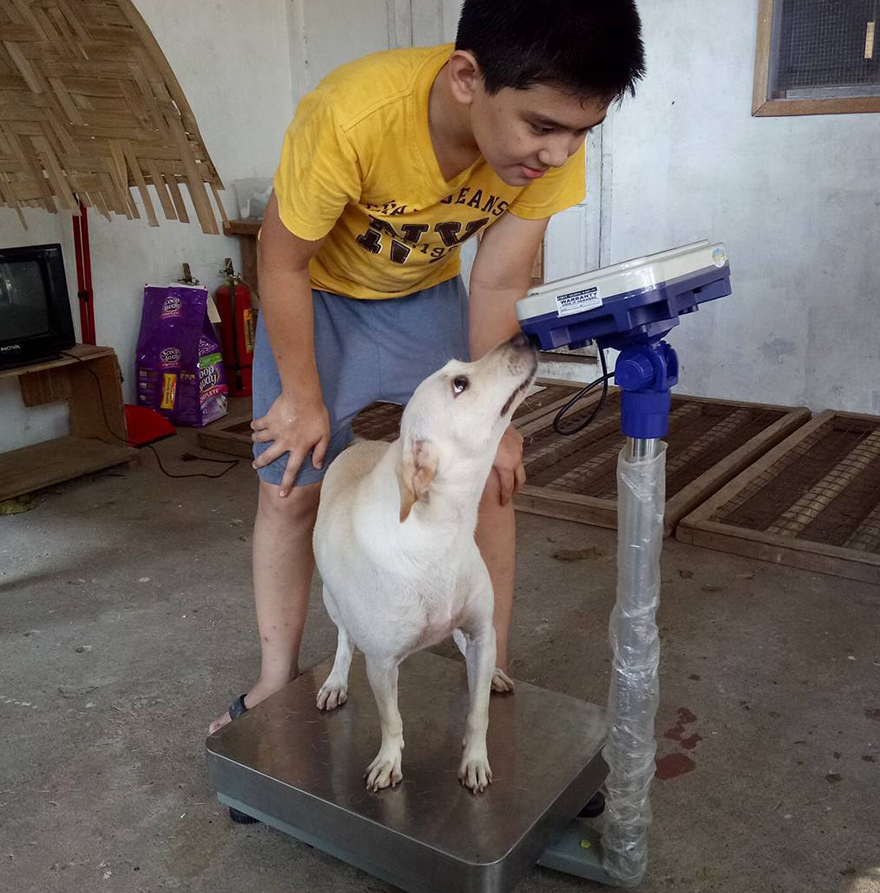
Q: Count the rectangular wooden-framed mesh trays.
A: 3